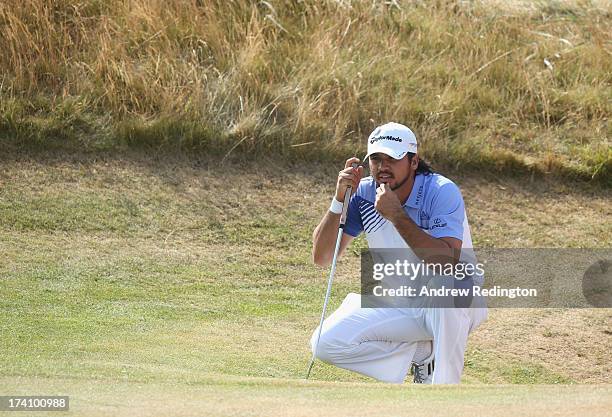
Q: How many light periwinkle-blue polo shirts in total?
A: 1